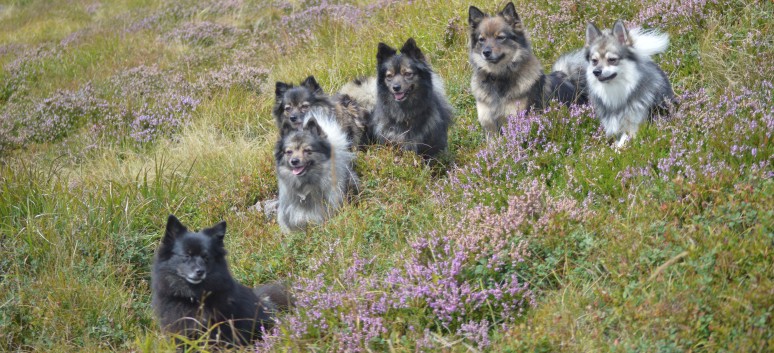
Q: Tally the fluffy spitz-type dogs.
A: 6